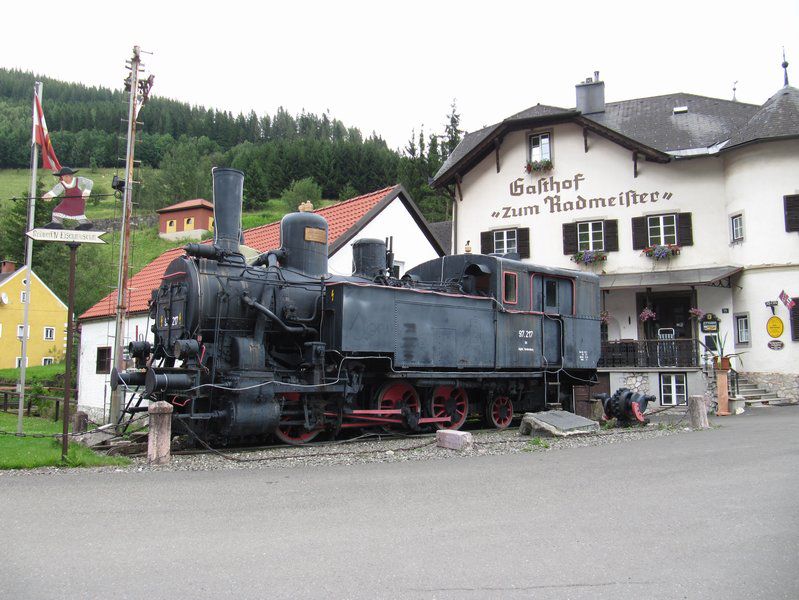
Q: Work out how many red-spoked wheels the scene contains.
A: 4